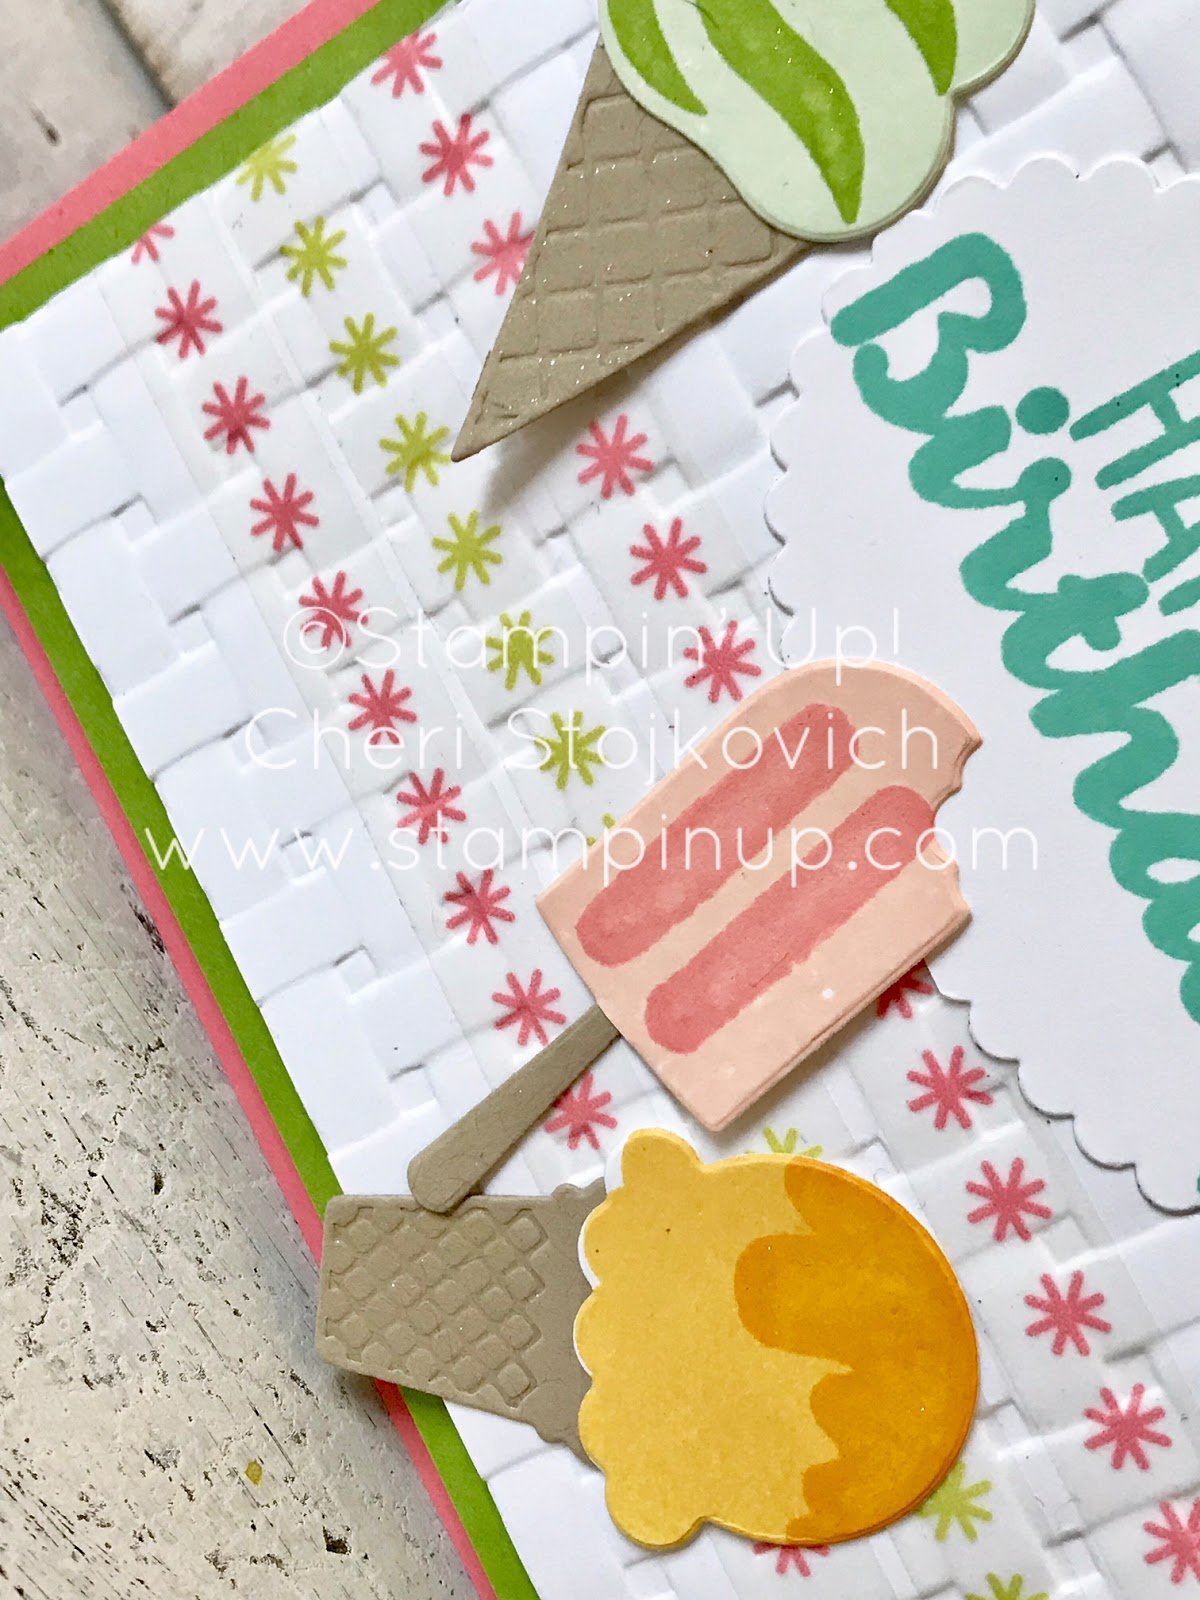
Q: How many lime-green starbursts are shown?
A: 11